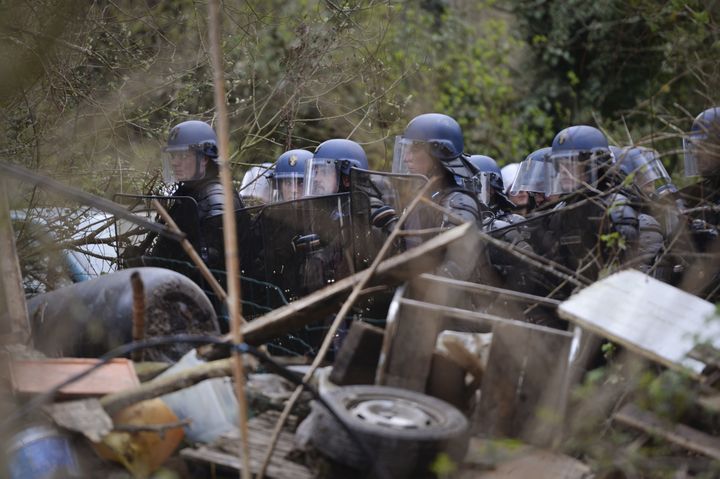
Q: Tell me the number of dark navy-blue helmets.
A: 9